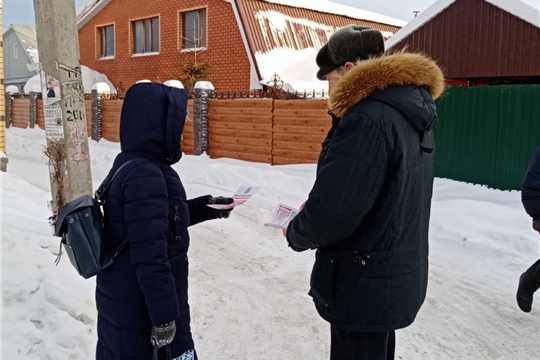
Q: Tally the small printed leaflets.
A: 2